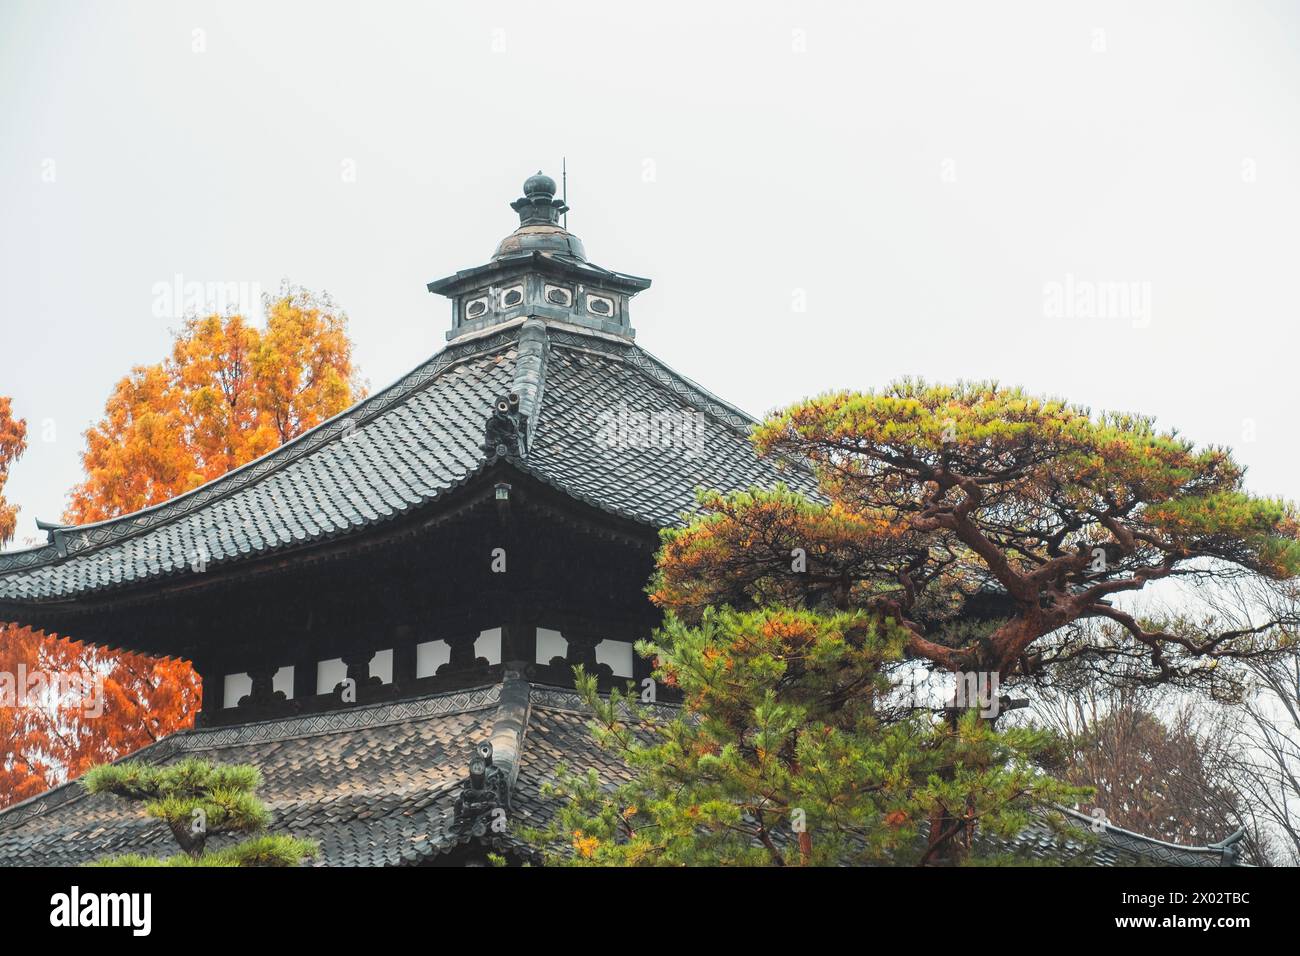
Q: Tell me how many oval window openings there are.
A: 4